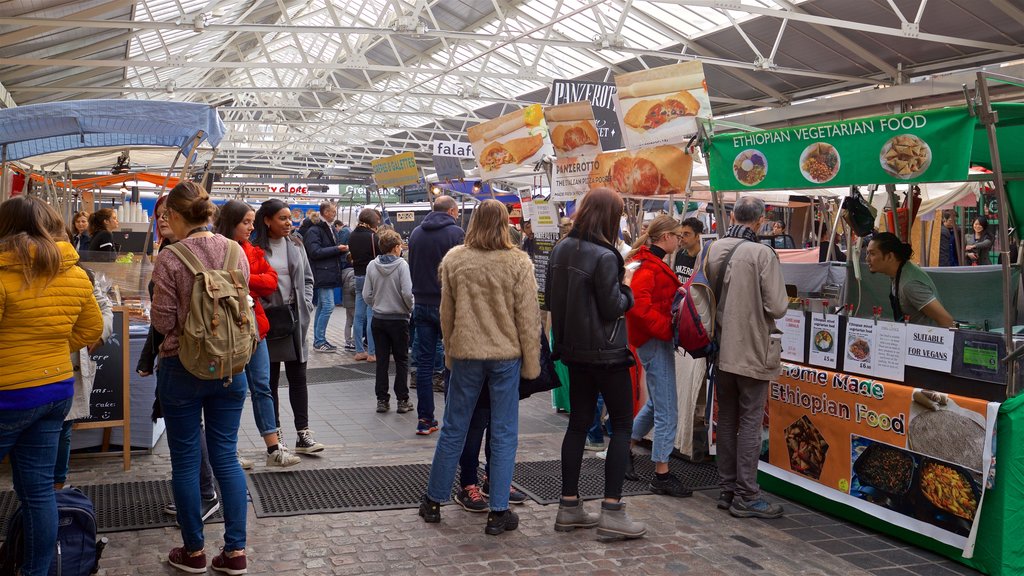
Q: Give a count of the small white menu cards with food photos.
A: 2